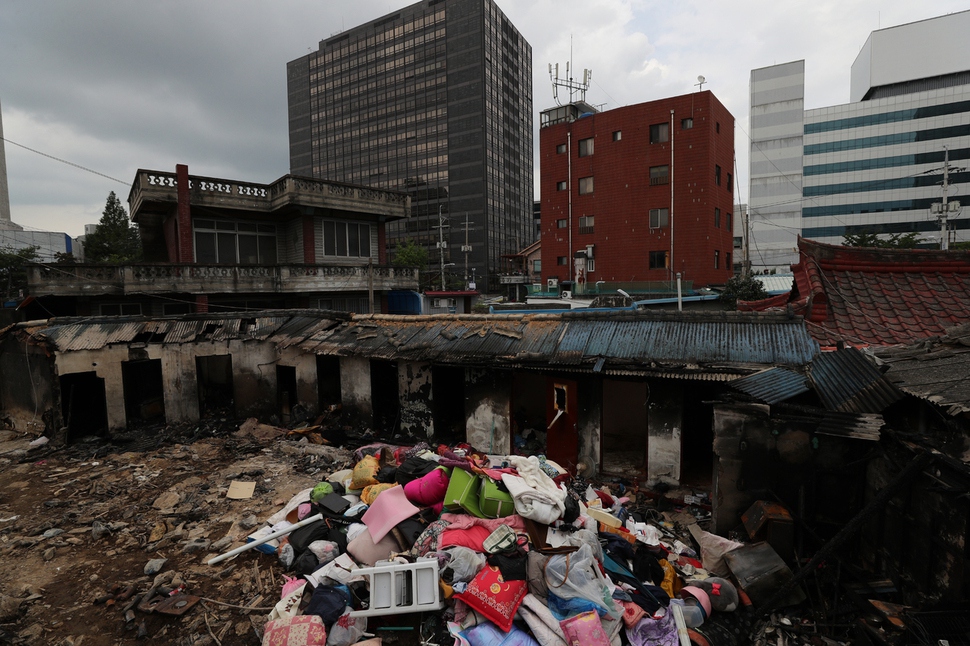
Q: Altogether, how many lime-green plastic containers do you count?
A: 2